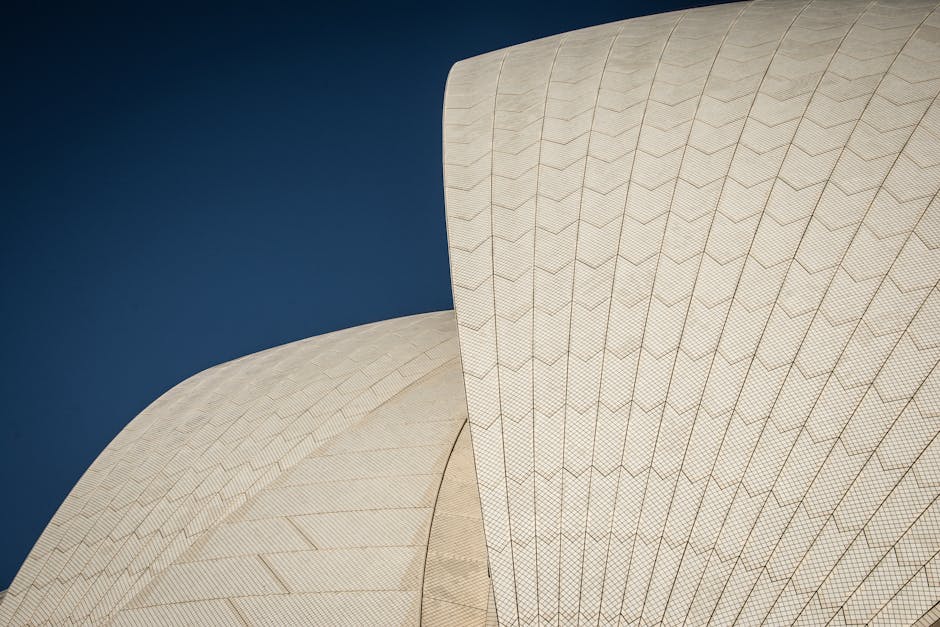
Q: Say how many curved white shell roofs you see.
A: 2